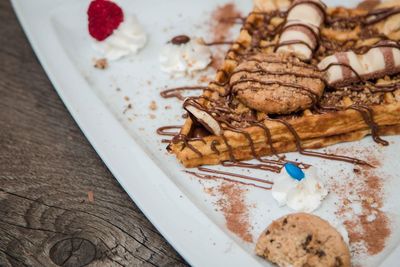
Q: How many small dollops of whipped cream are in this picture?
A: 3